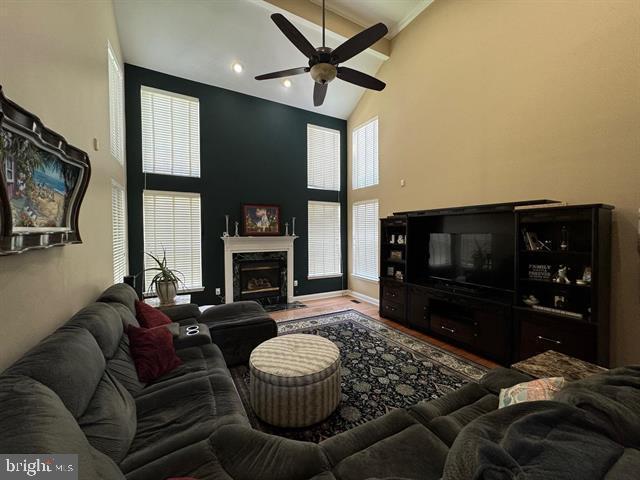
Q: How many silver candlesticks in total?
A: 4